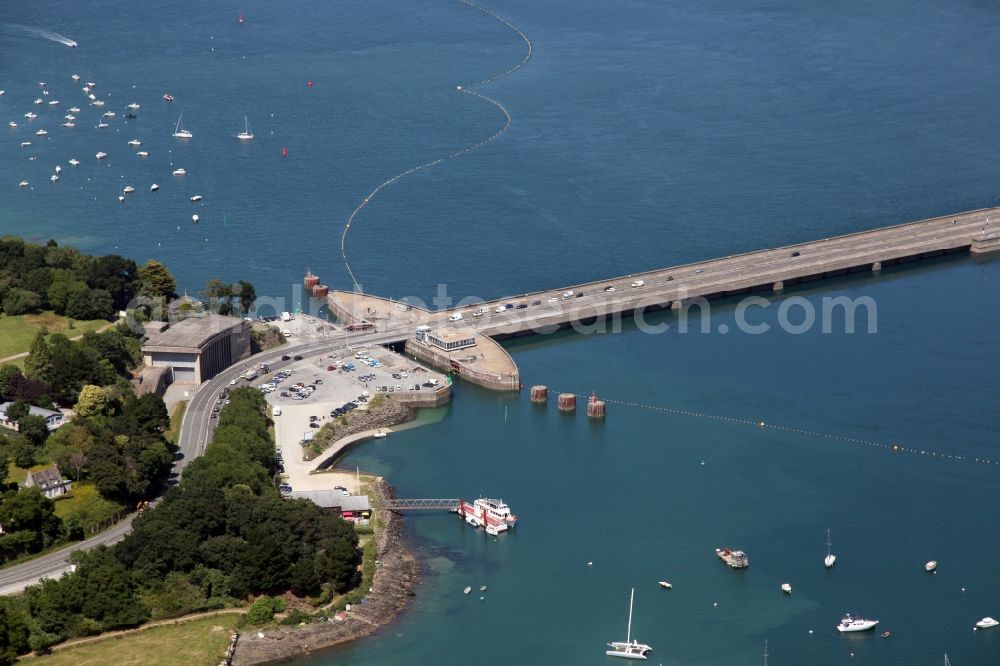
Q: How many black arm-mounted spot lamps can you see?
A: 0